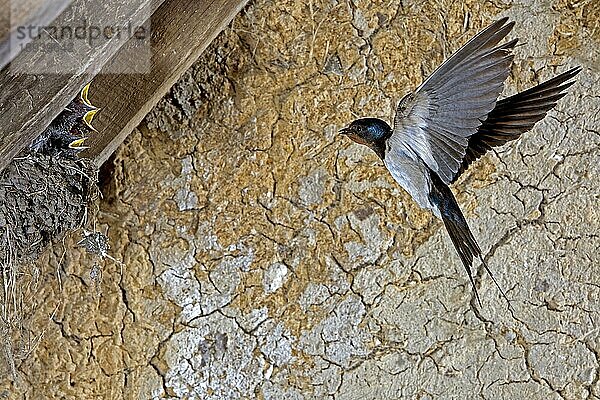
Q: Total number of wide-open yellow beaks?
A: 3